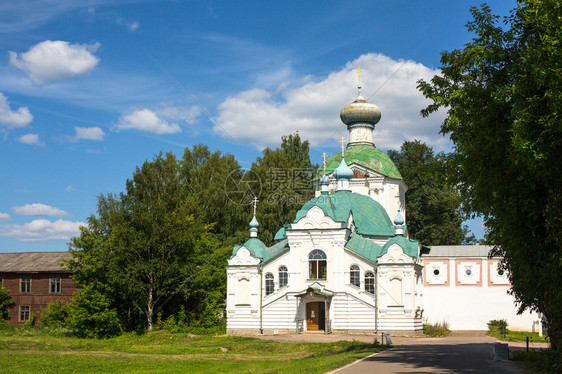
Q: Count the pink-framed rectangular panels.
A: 3